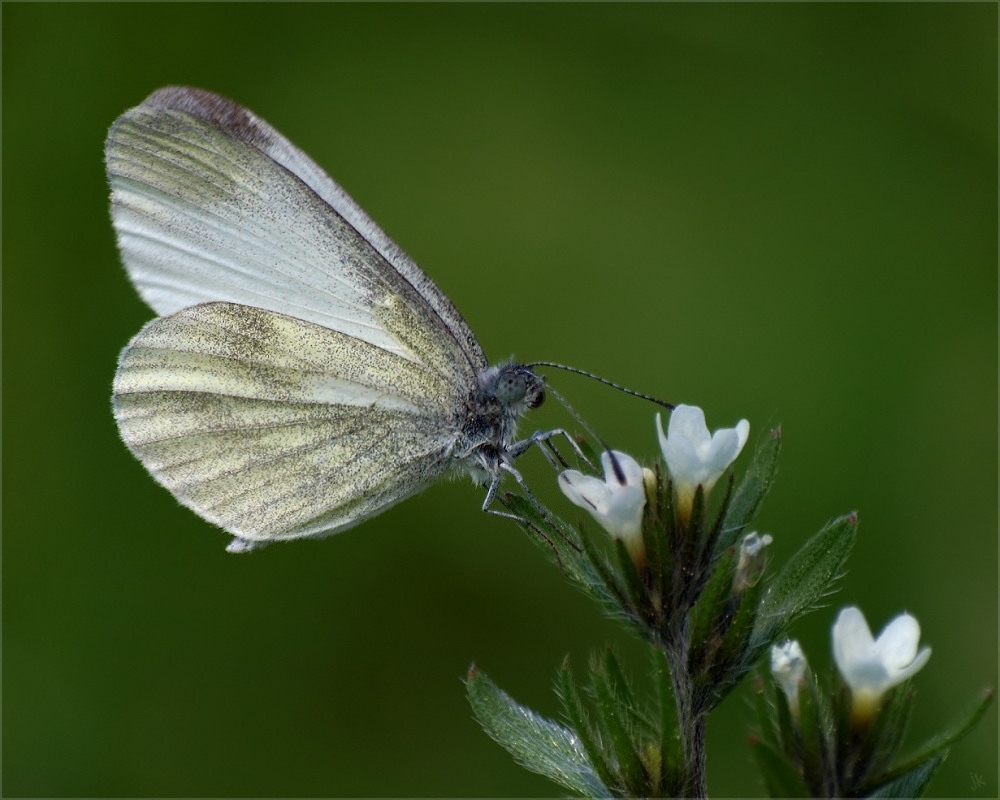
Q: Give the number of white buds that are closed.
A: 2